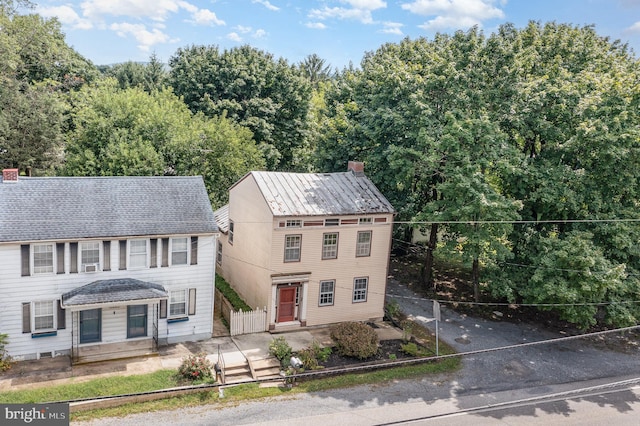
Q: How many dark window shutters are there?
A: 12